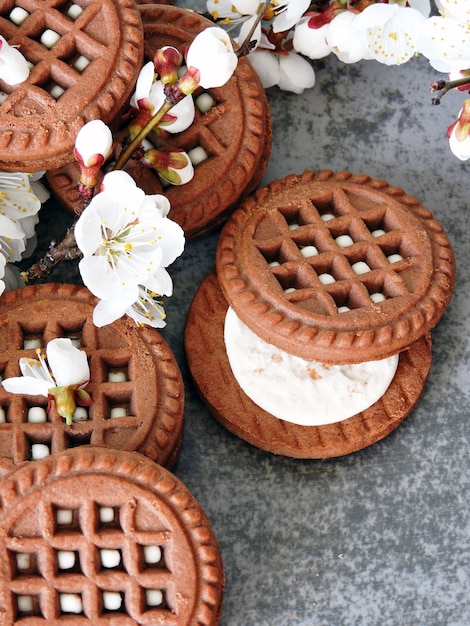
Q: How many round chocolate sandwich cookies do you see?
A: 5